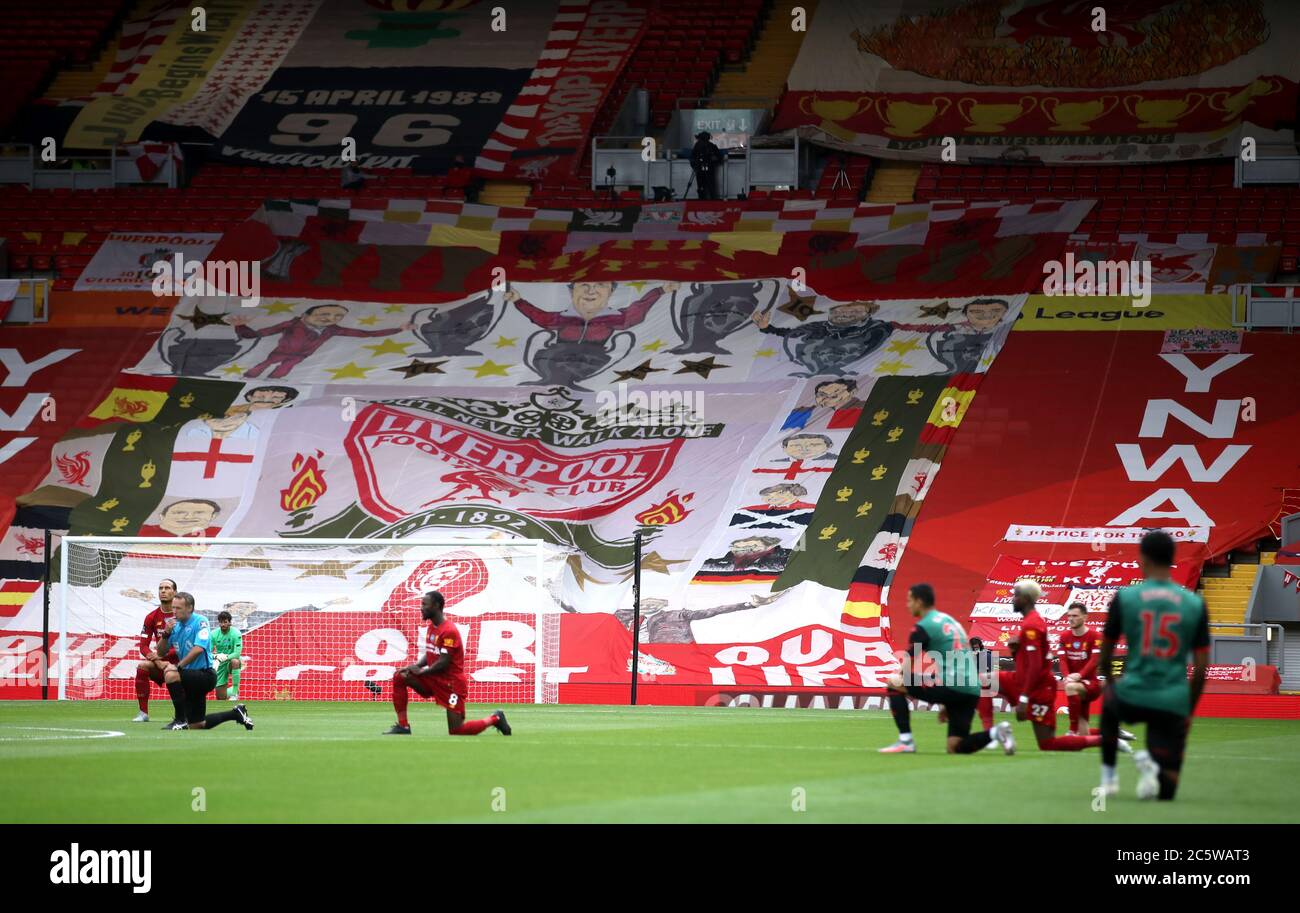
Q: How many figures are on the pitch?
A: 8